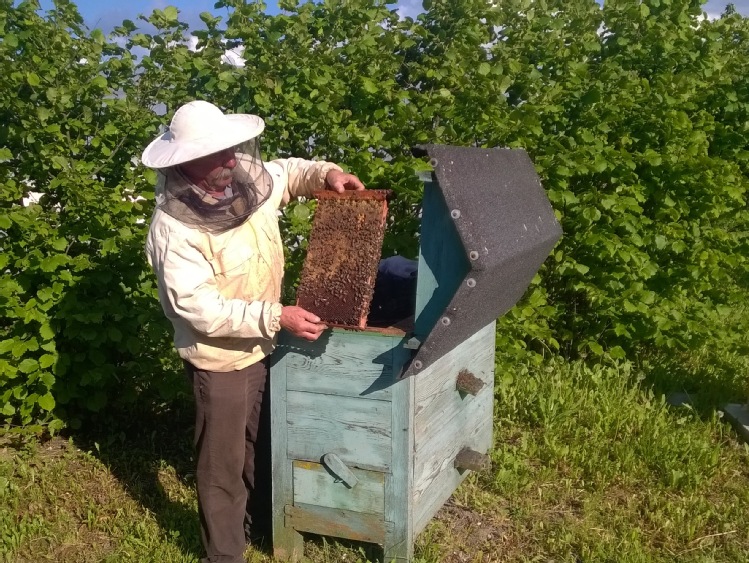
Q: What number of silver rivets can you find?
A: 6